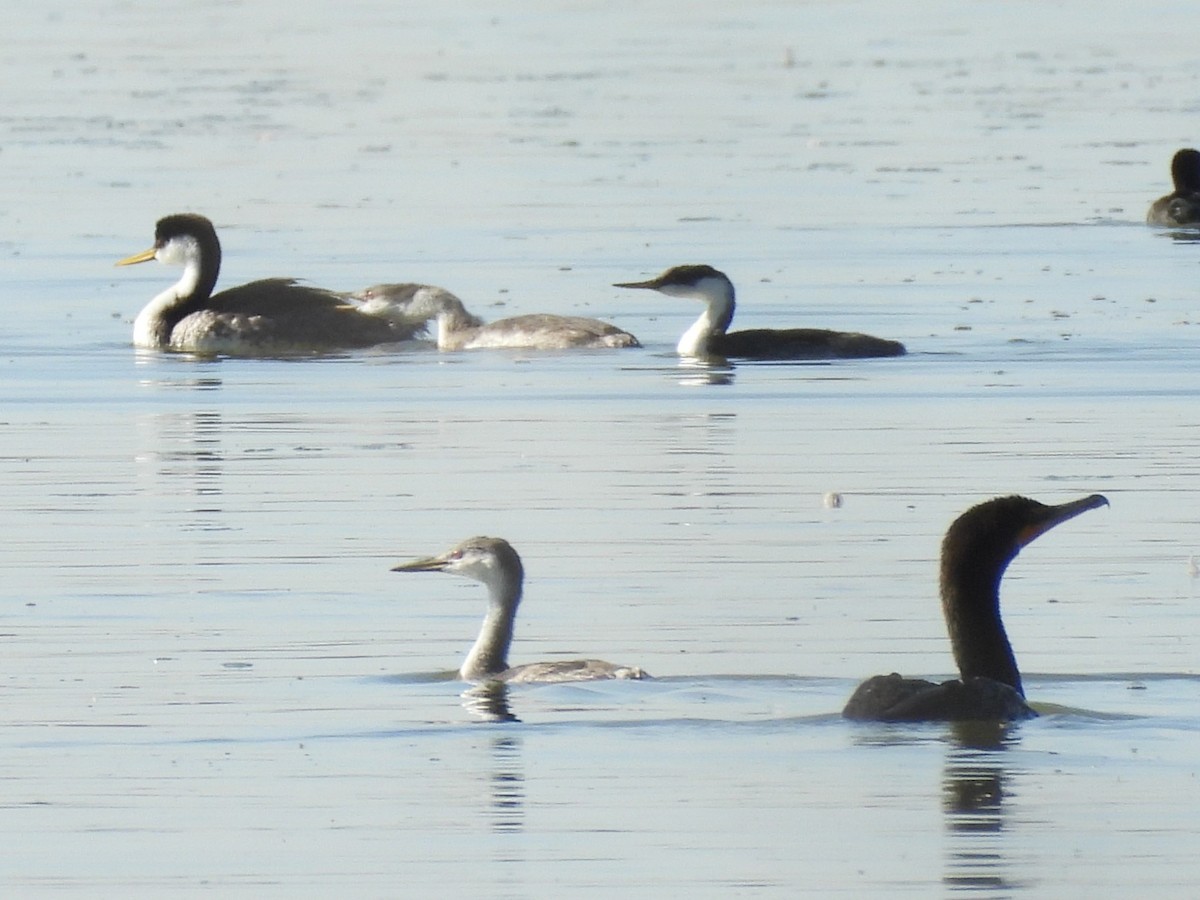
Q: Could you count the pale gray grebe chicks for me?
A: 2